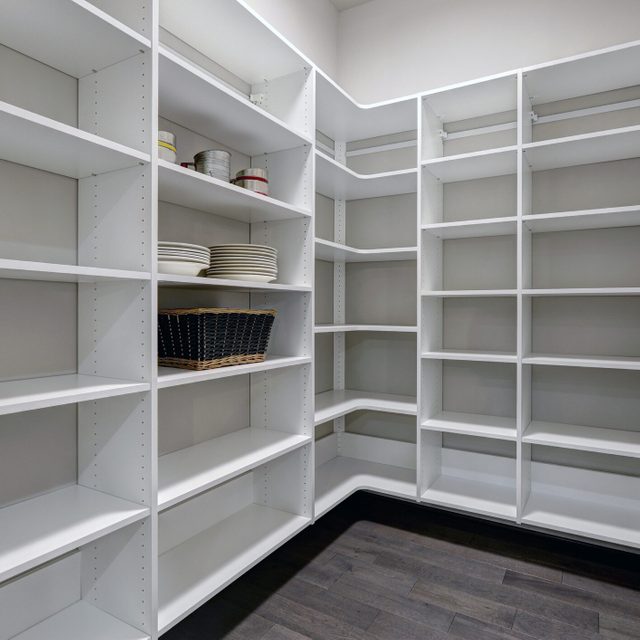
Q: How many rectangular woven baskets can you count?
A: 1